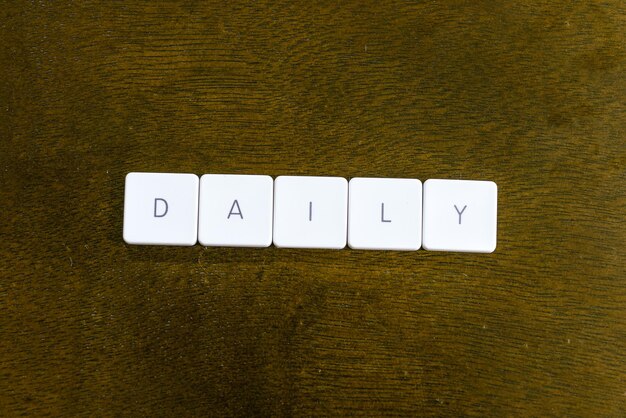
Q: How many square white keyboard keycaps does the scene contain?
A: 5